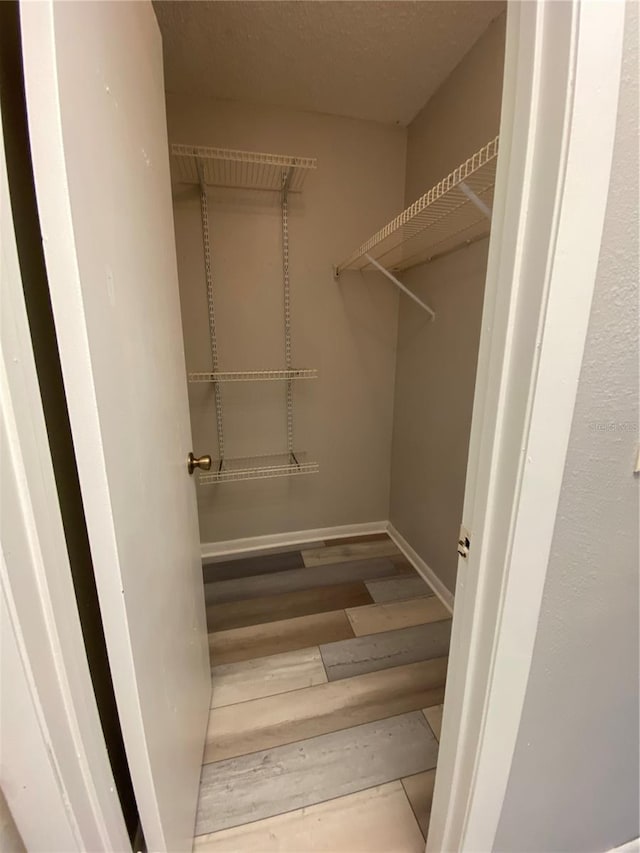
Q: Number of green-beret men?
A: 0